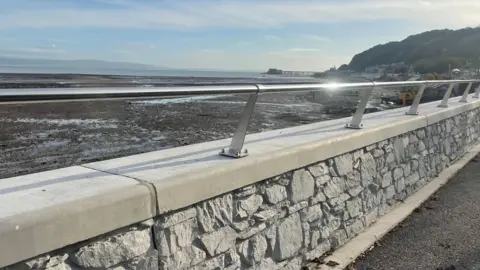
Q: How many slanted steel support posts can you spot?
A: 6